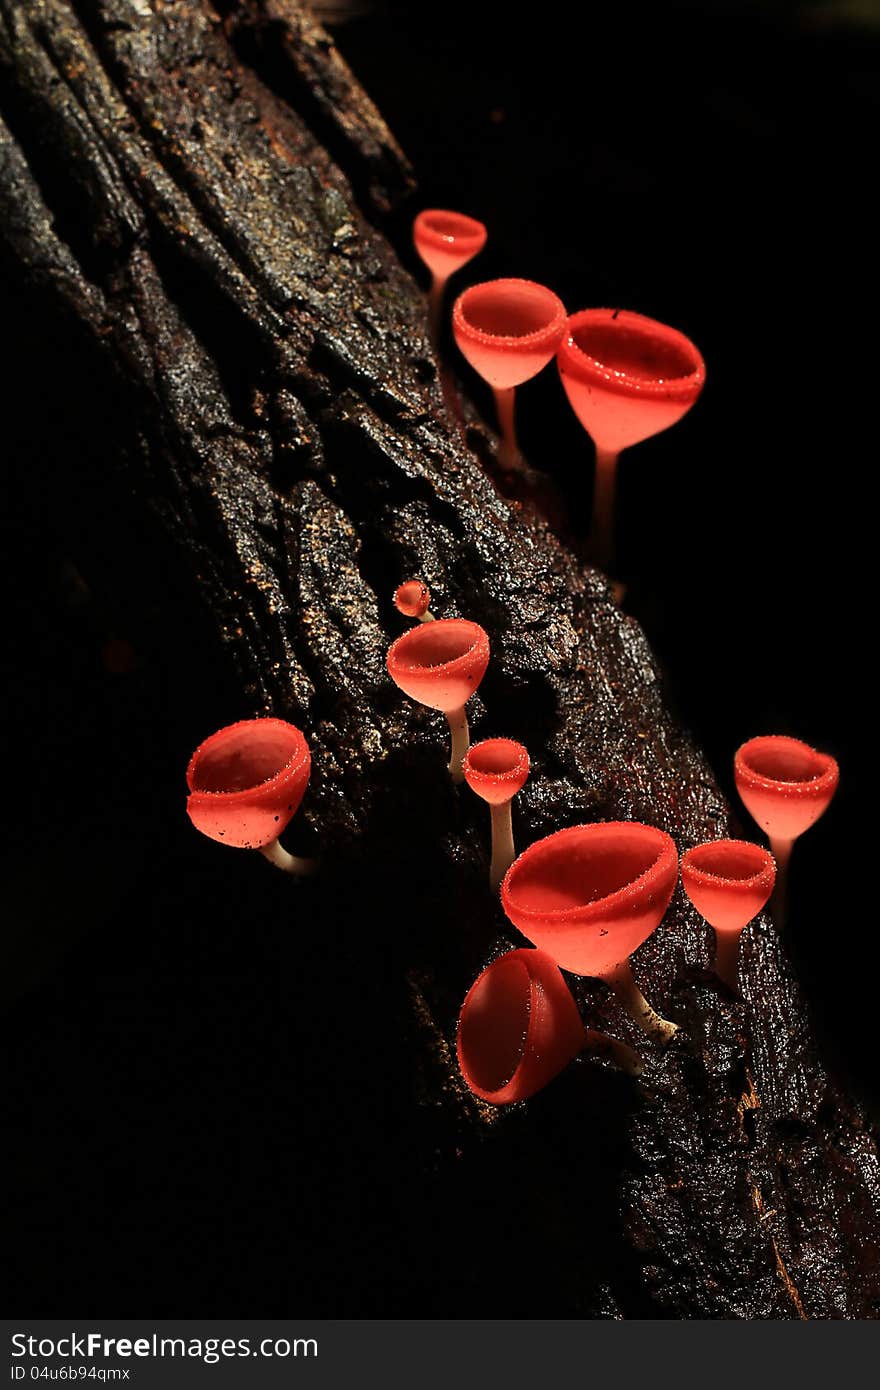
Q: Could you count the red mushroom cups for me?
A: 11